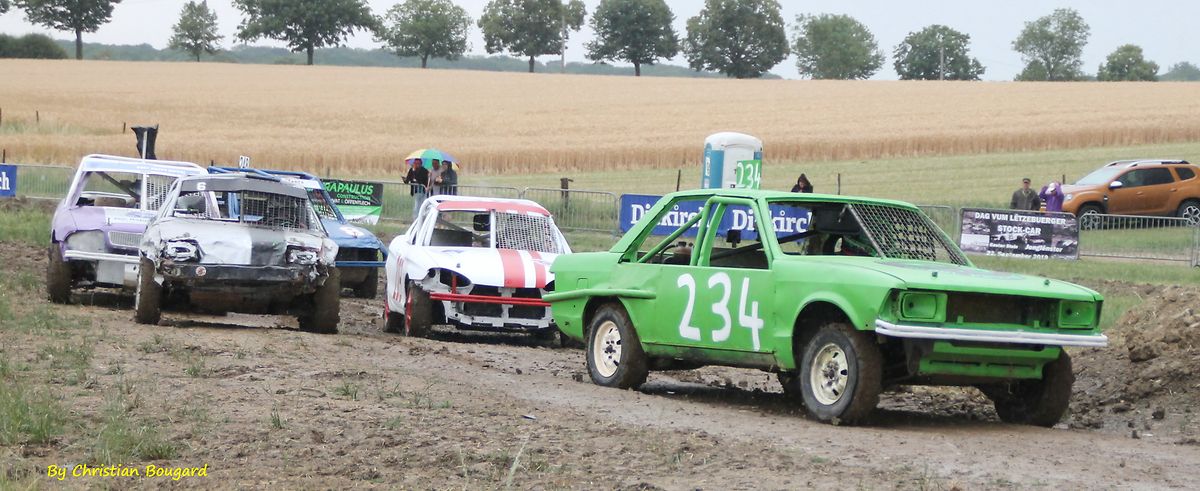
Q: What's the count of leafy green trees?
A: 11